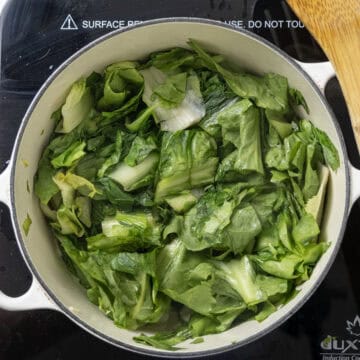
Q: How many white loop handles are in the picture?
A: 2